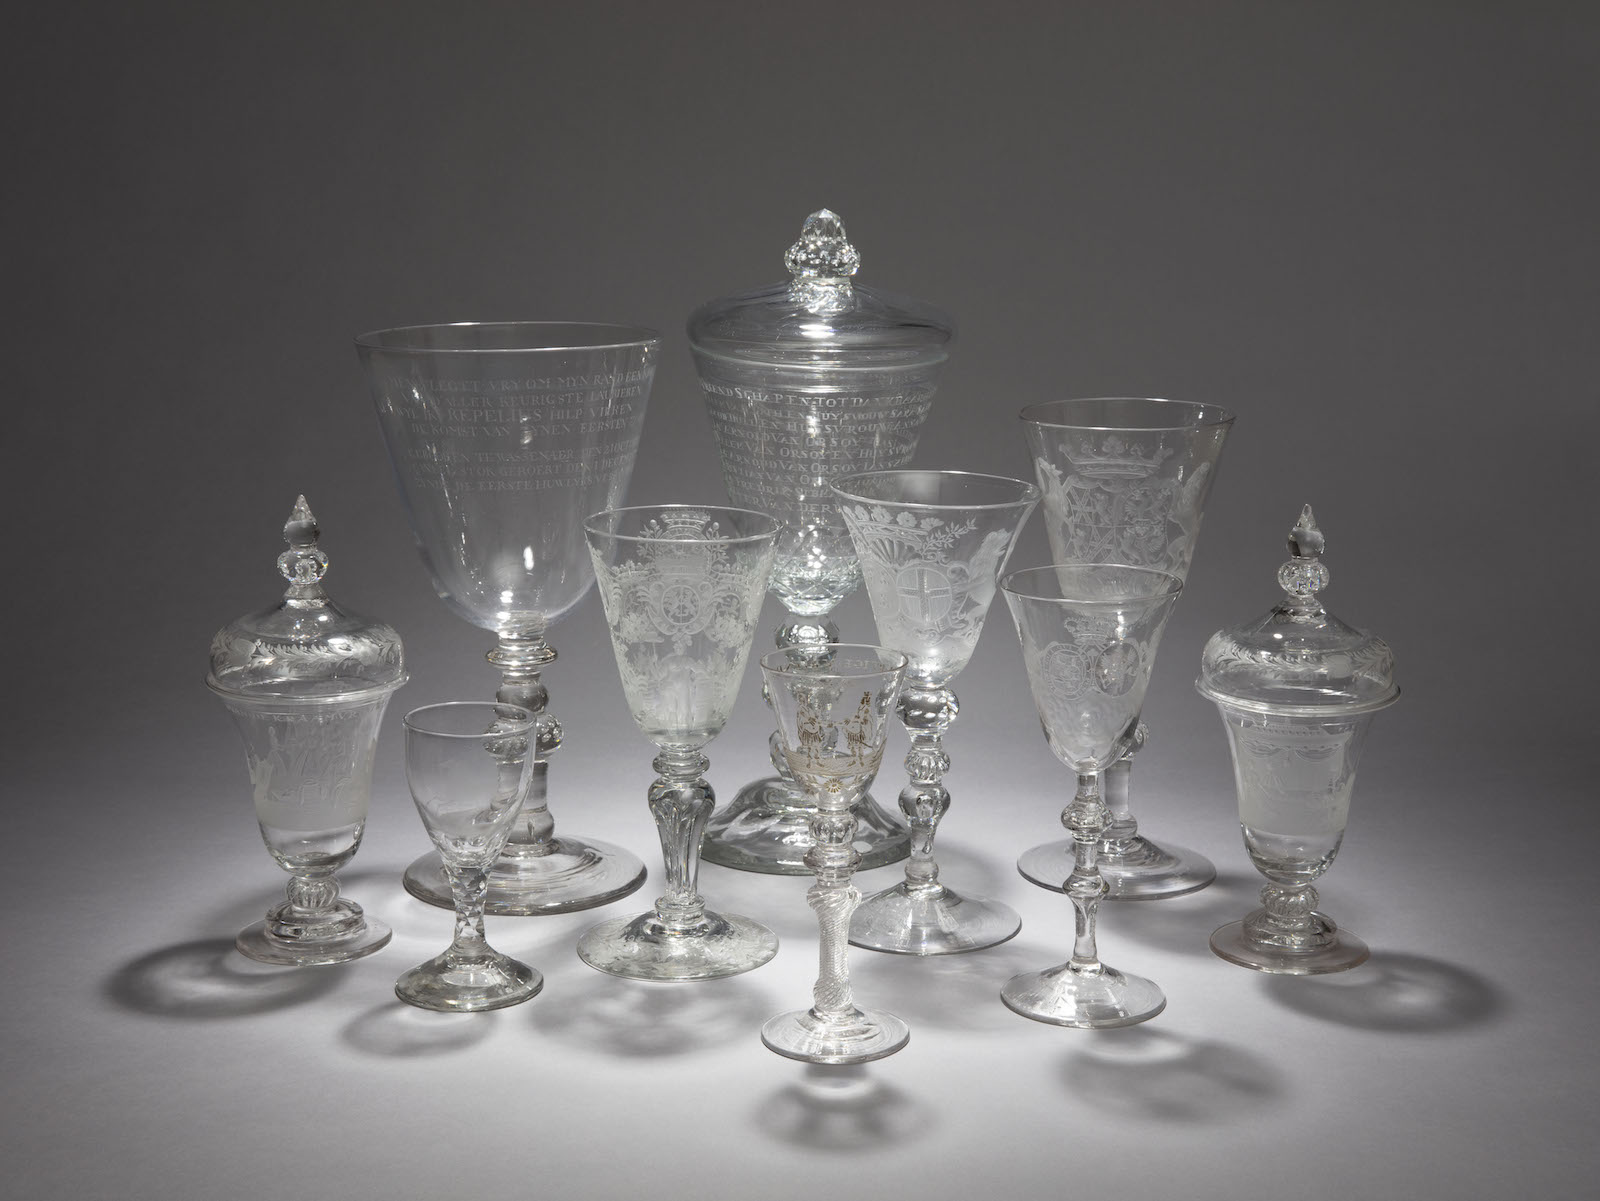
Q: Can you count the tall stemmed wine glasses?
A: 7